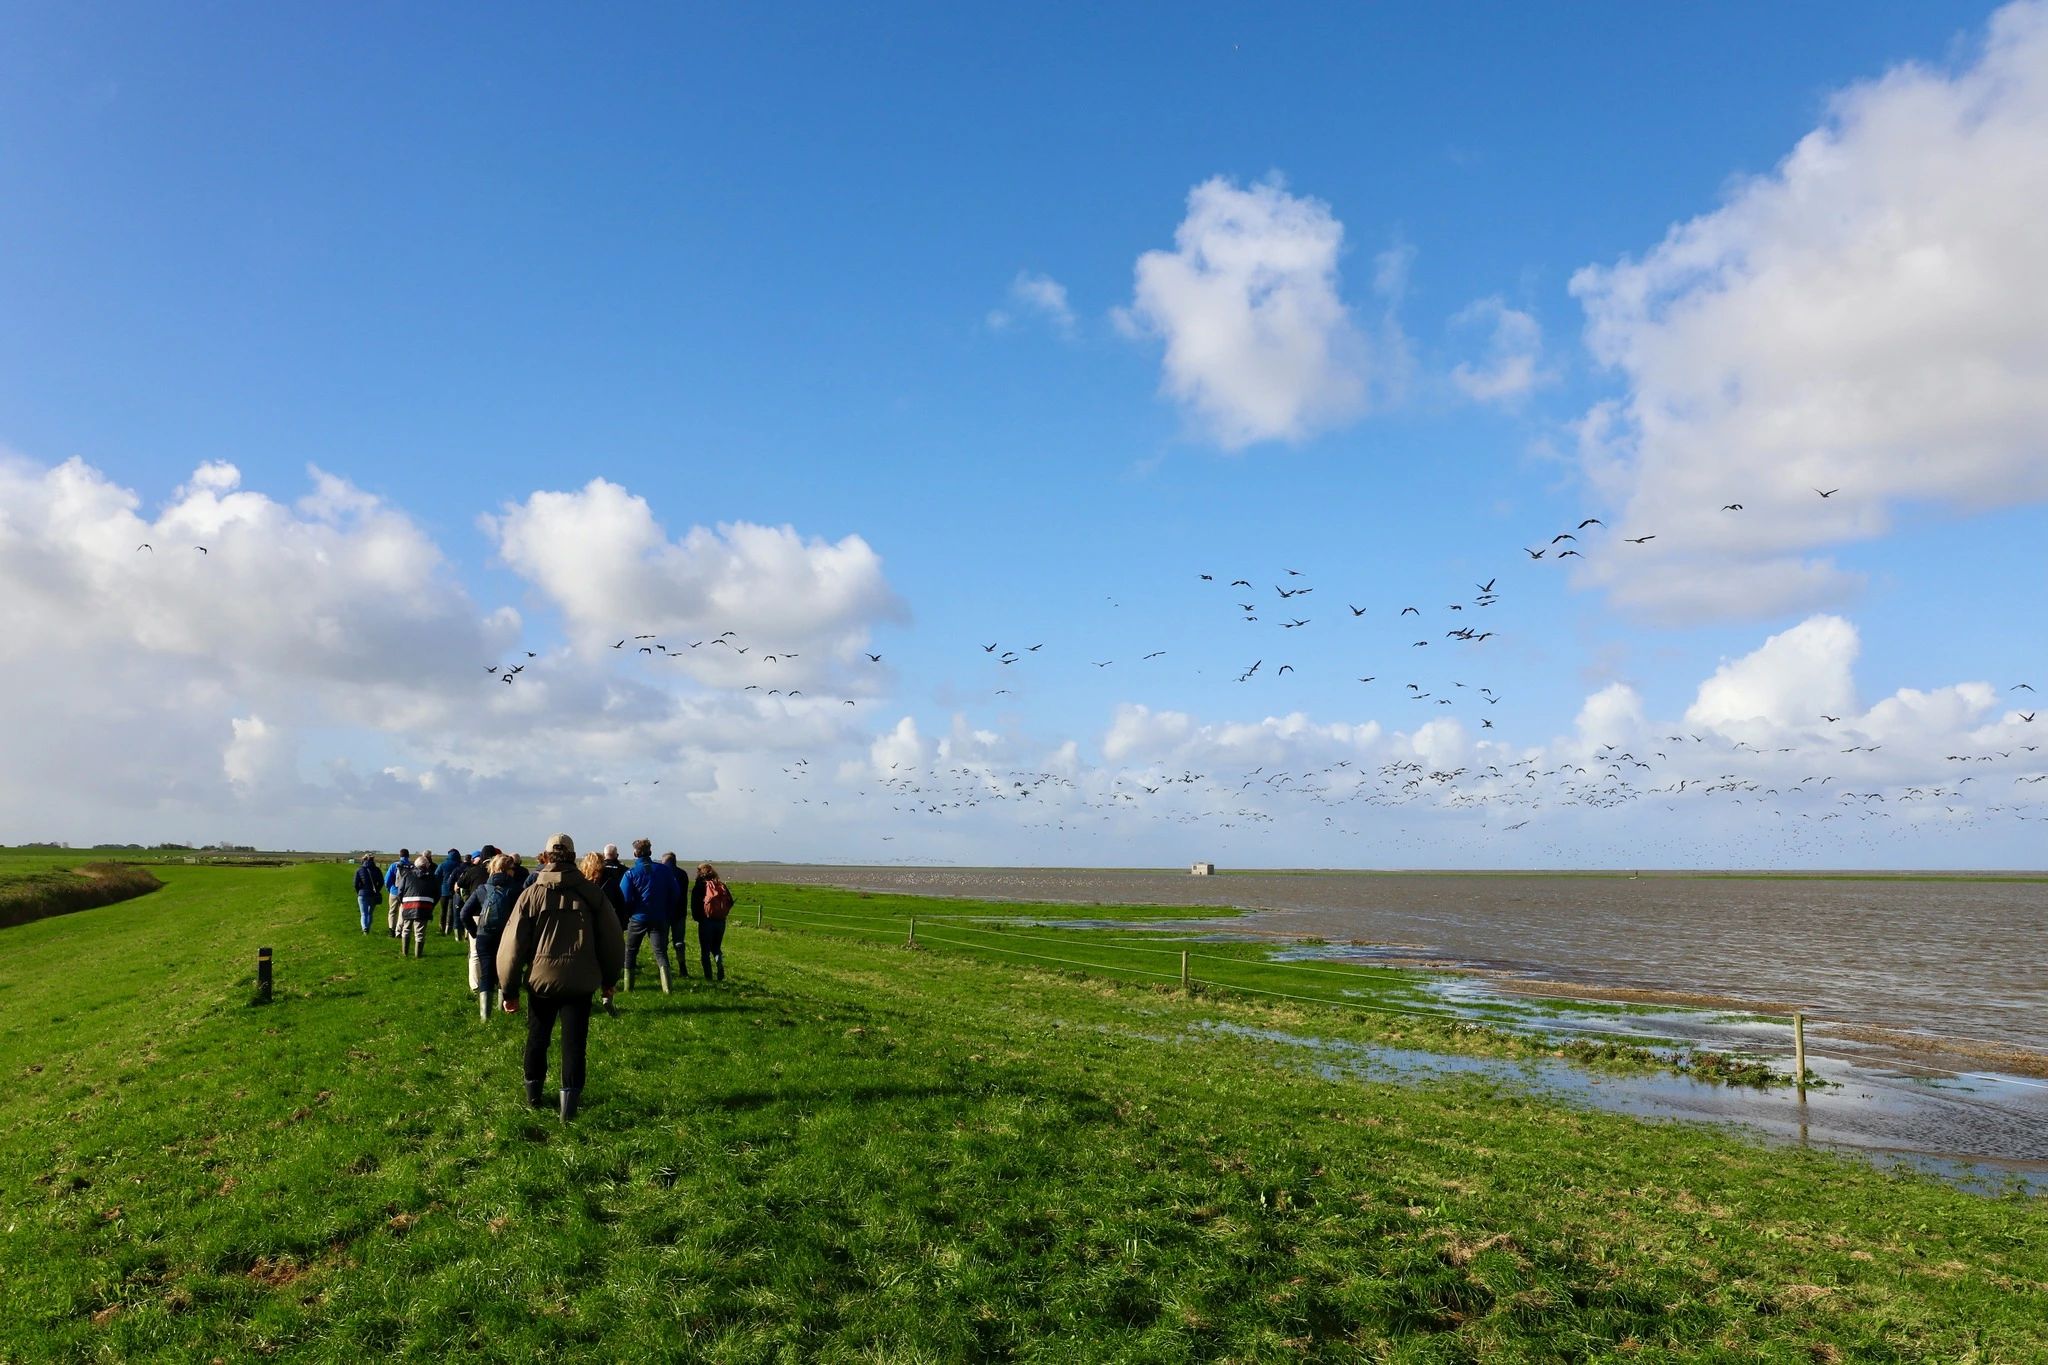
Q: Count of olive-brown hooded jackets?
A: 1